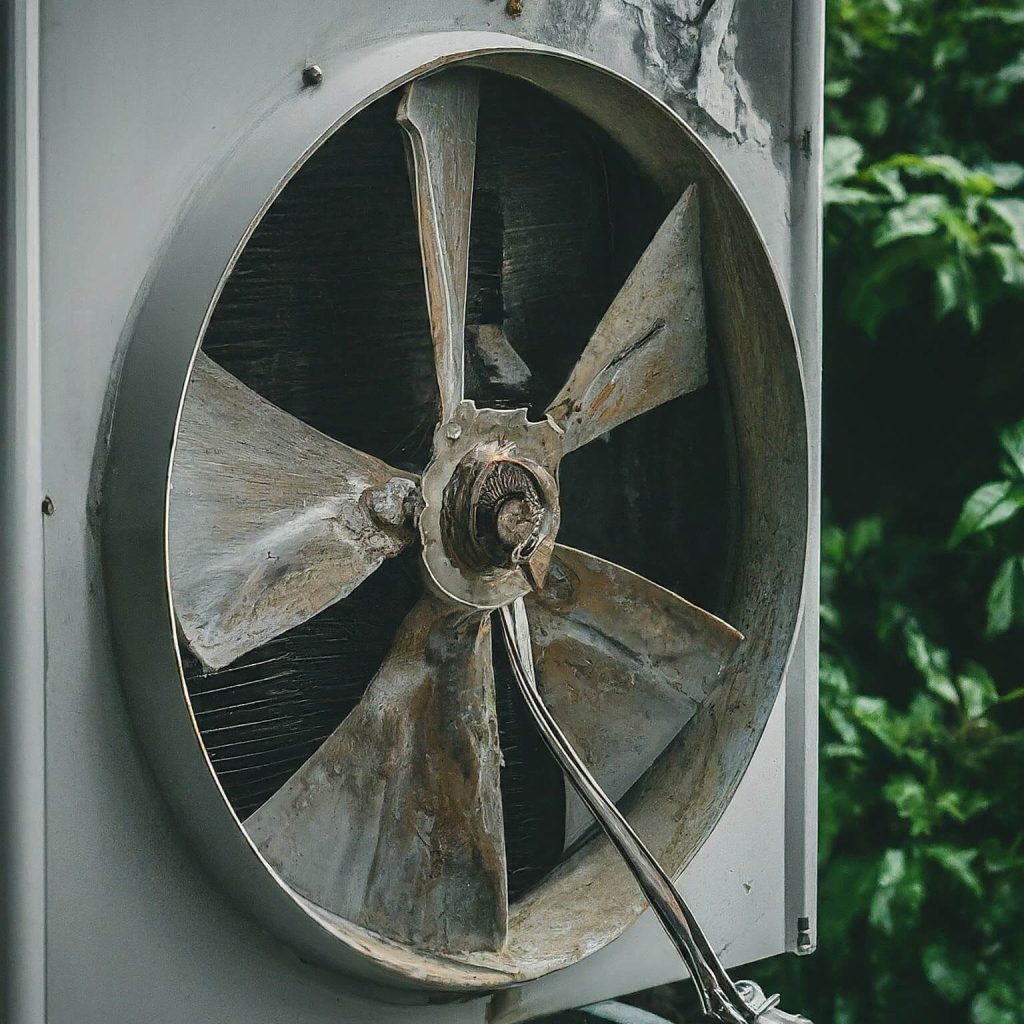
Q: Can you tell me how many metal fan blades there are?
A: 5